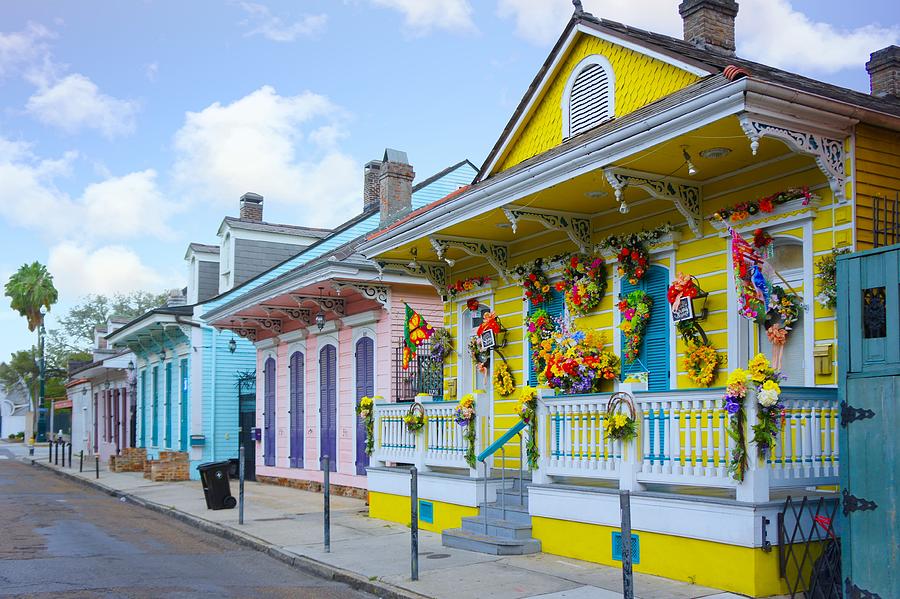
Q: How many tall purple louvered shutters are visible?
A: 4